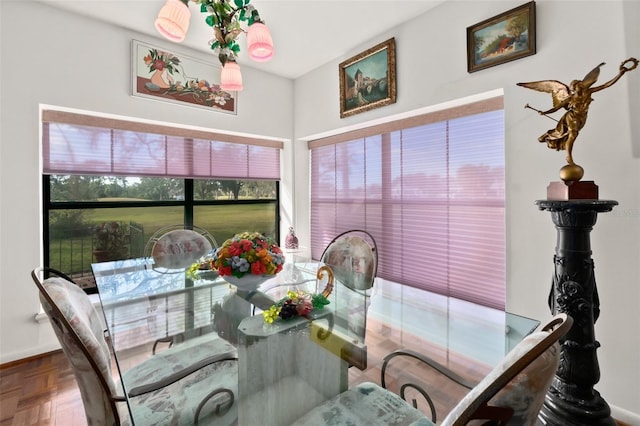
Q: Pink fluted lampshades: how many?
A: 3